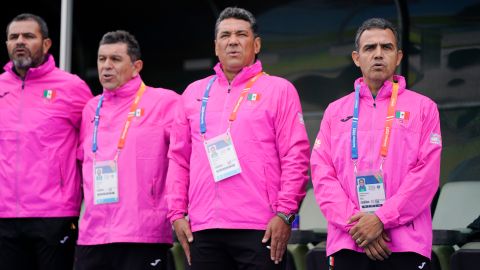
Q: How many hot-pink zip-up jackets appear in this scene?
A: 4